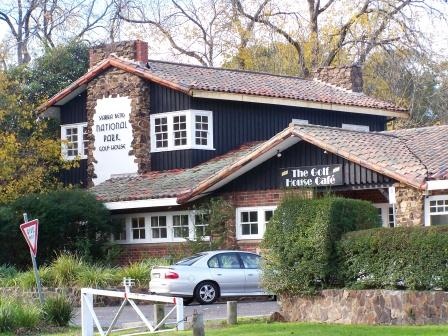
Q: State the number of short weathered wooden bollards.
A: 3